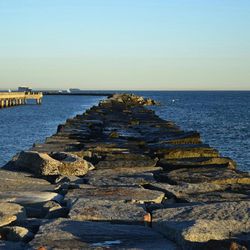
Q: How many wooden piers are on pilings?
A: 1